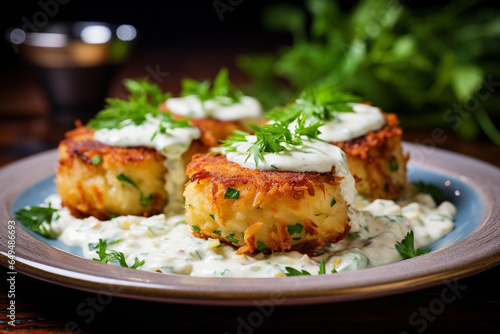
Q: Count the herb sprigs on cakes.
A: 4